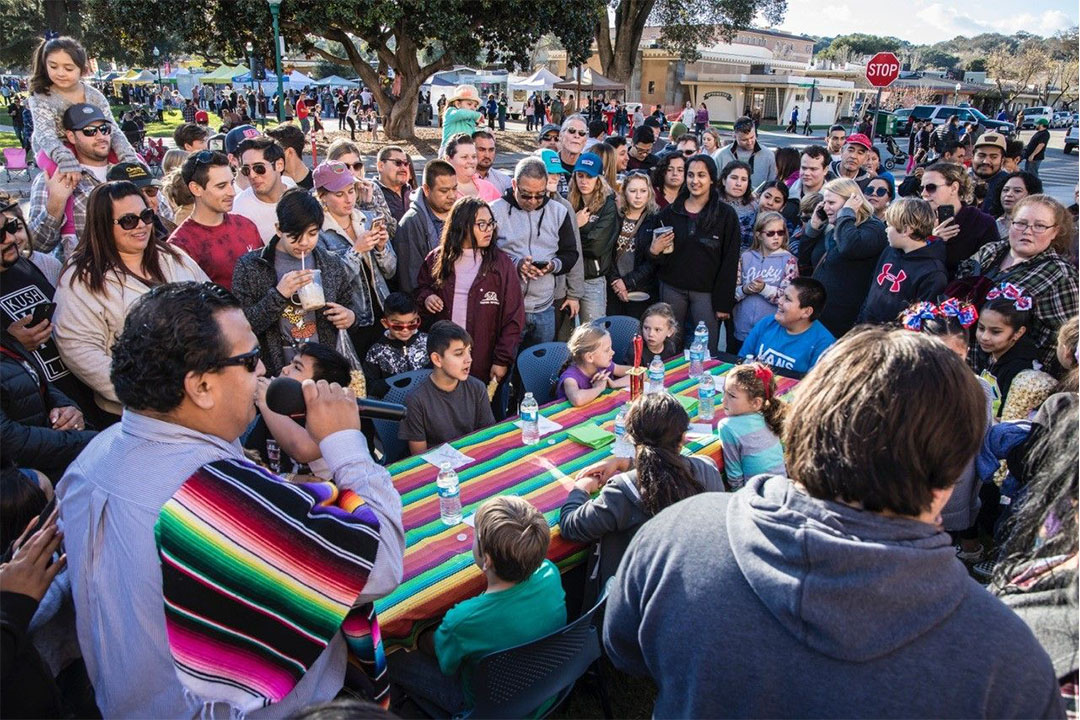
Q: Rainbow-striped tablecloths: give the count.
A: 1